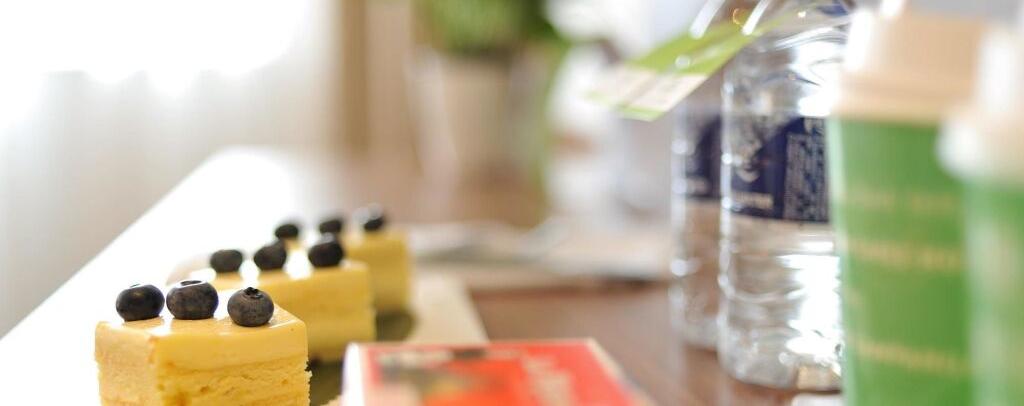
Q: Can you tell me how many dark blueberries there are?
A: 9